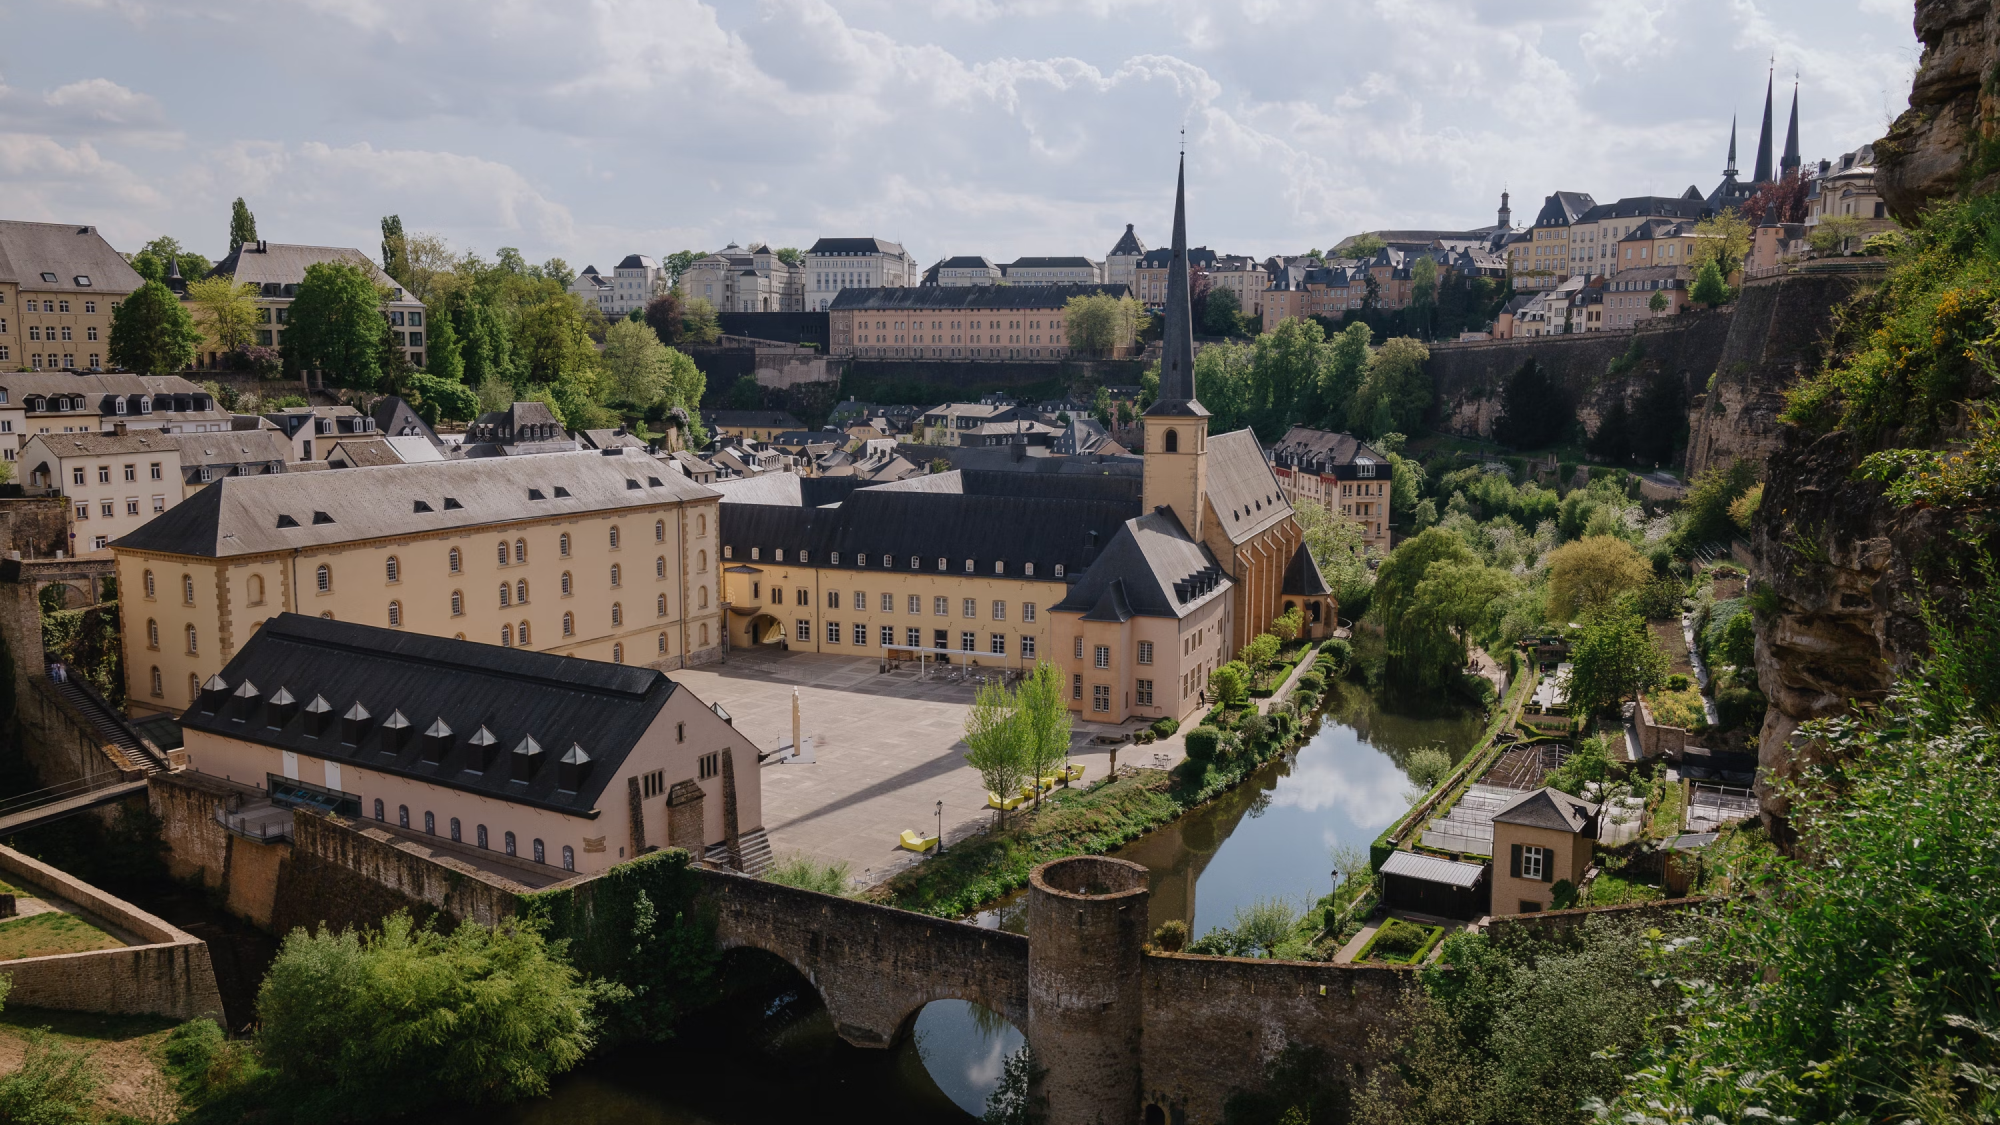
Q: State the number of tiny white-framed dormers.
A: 13